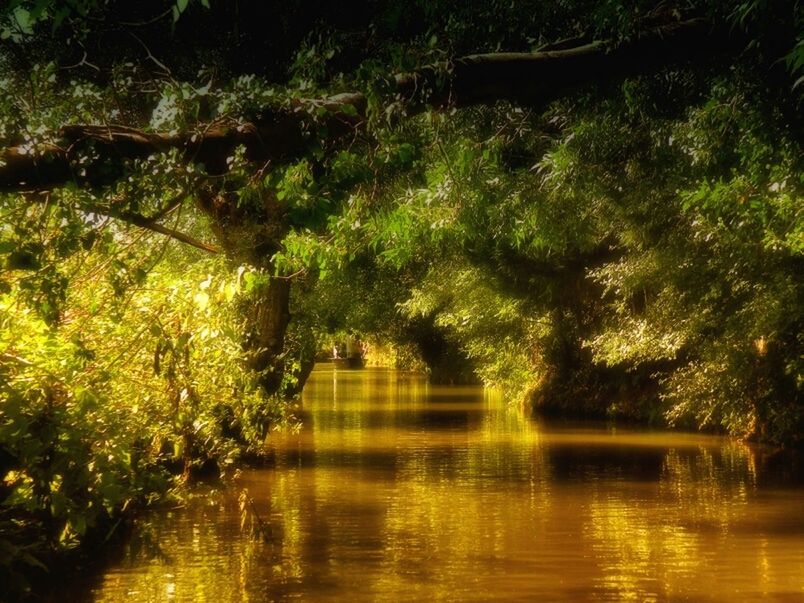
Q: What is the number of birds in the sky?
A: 0